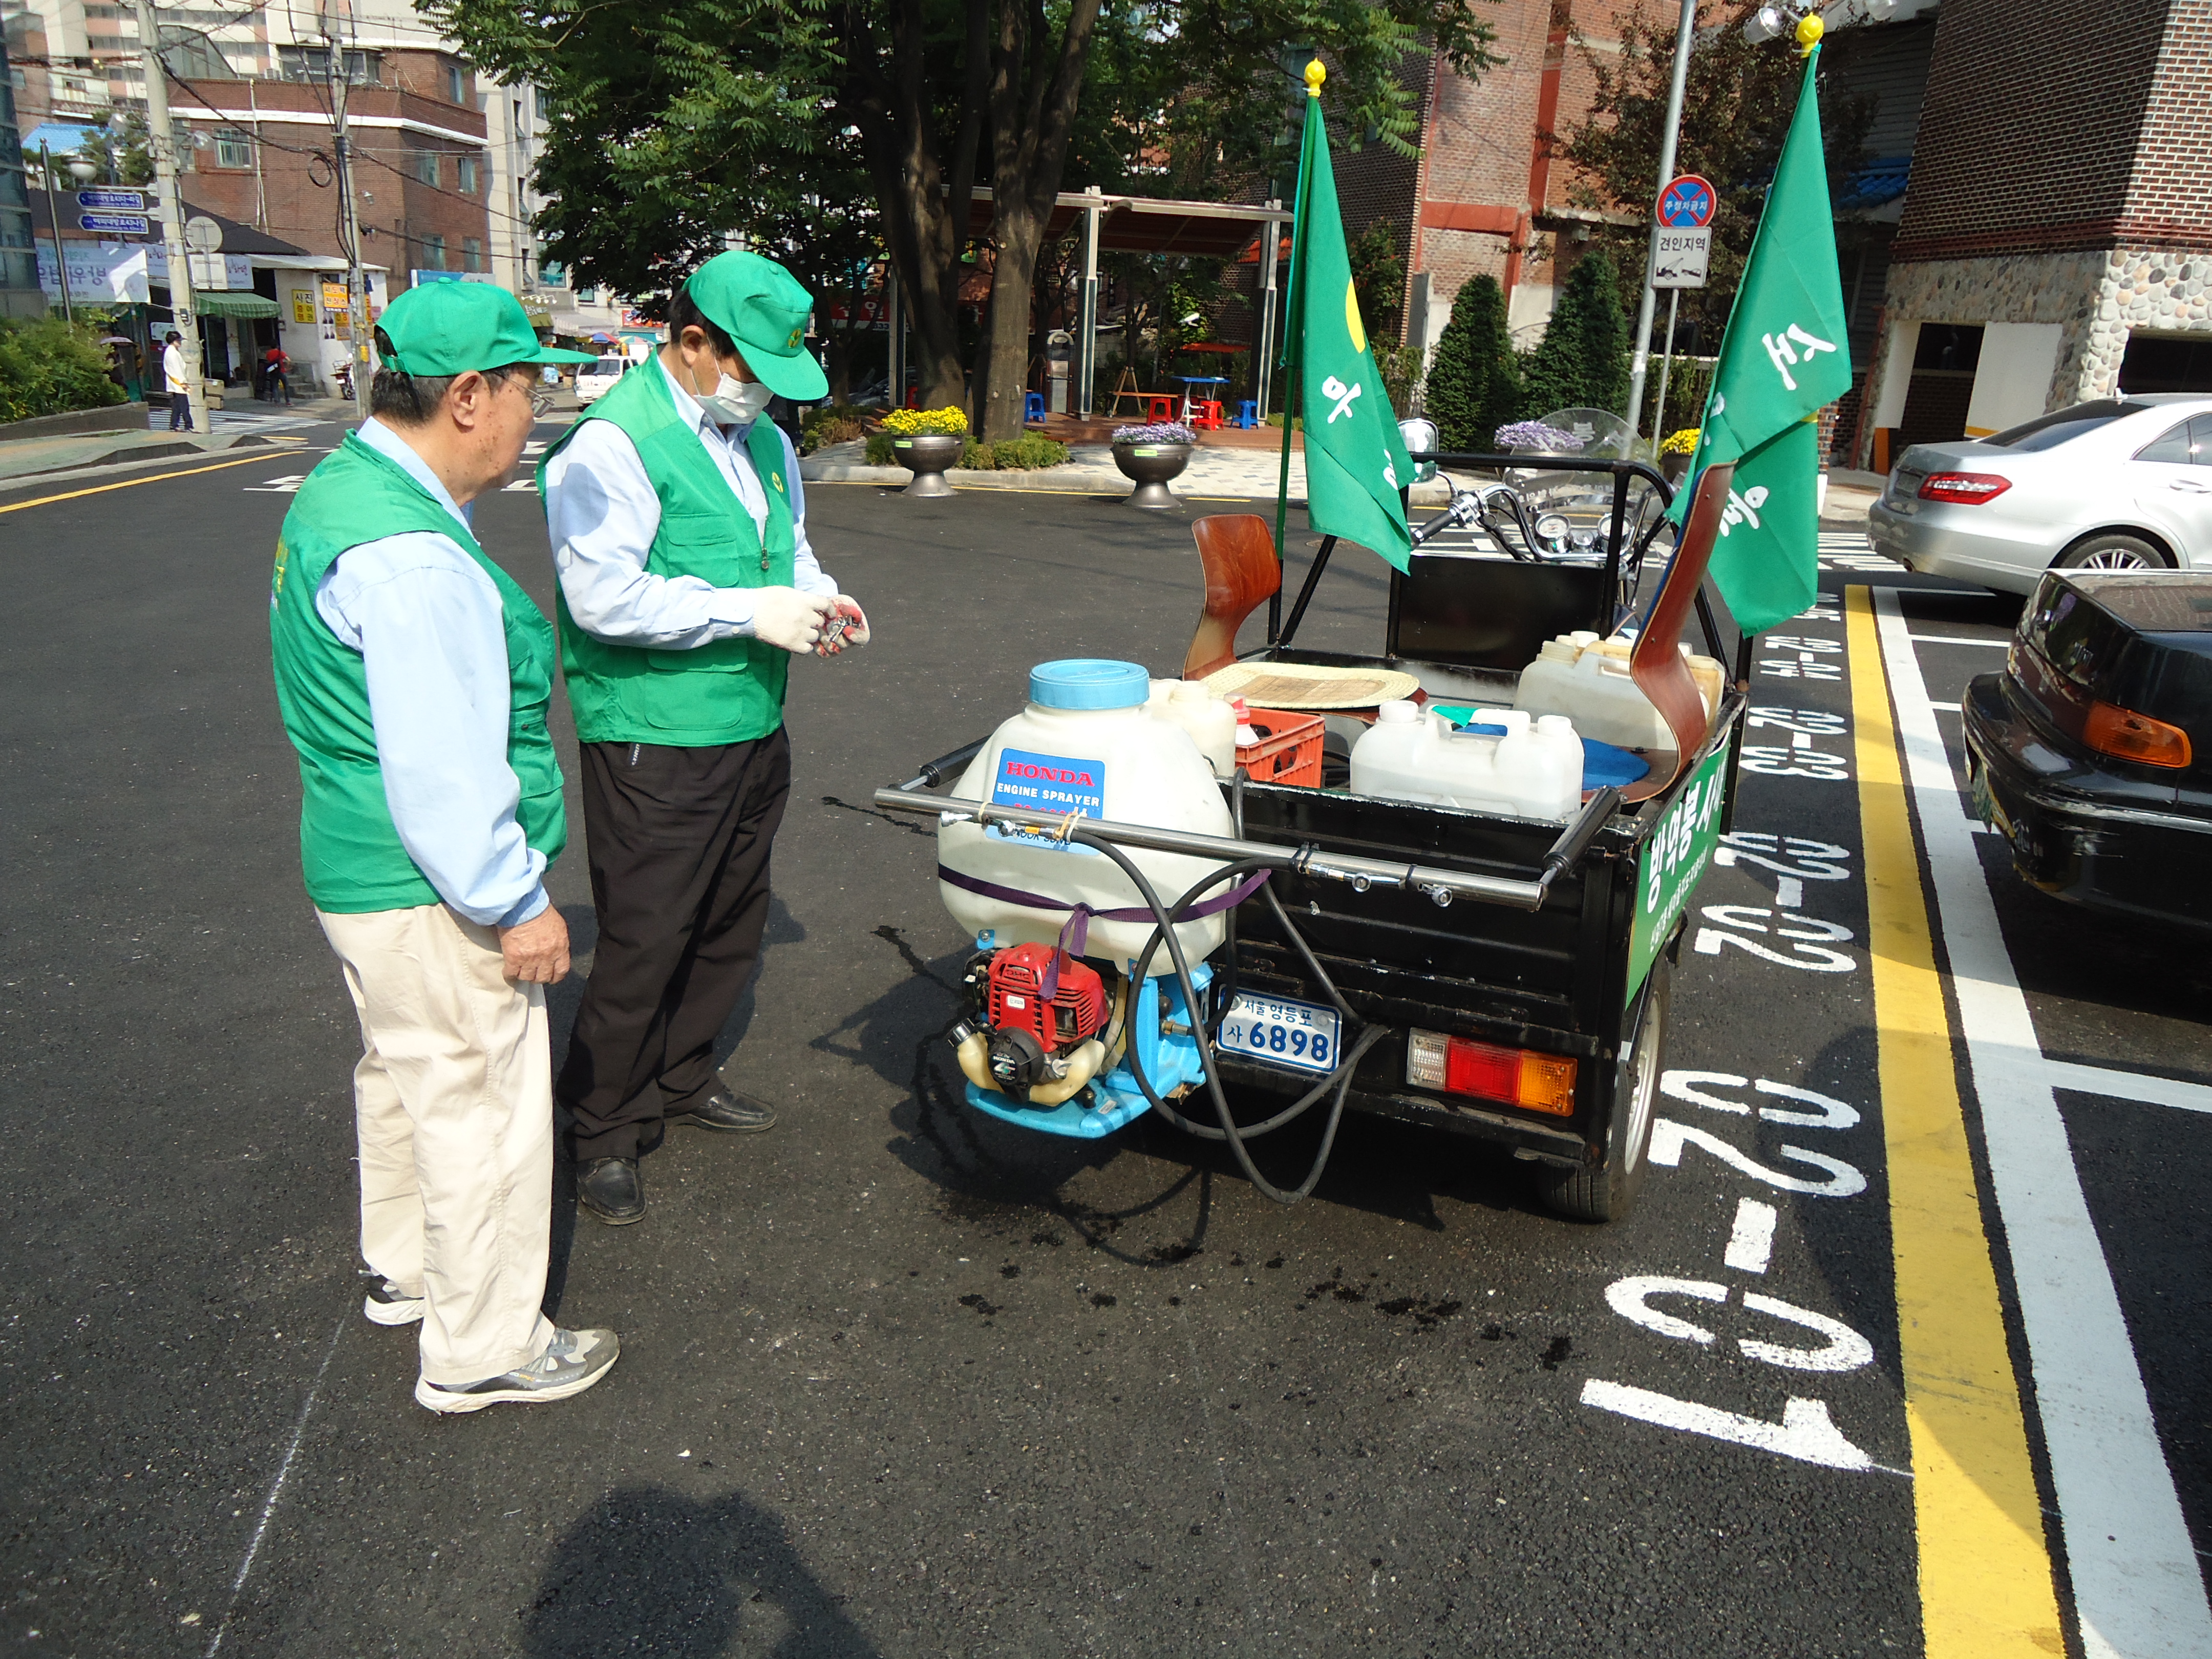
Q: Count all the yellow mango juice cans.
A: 0